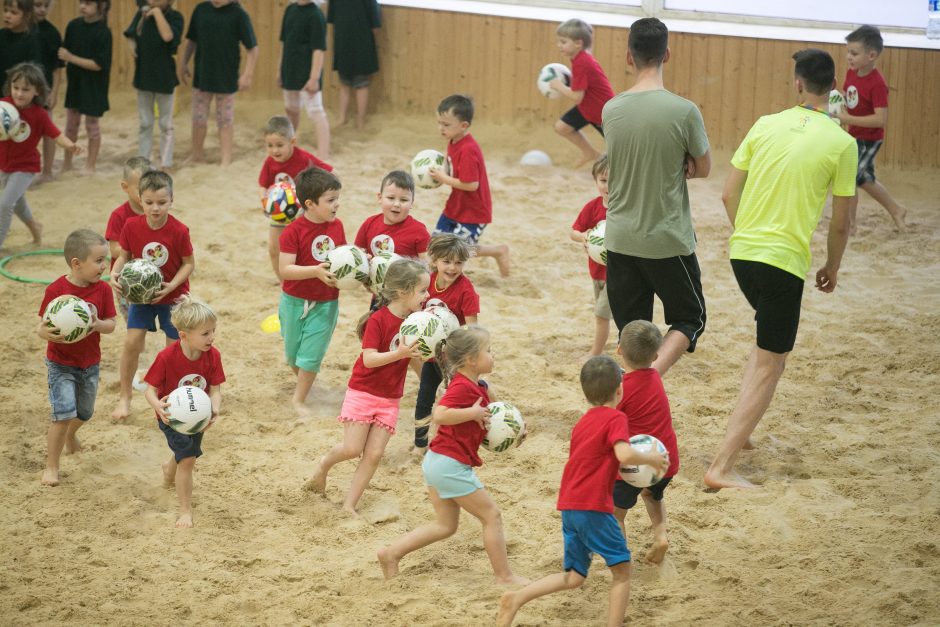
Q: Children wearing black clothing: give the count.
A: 7